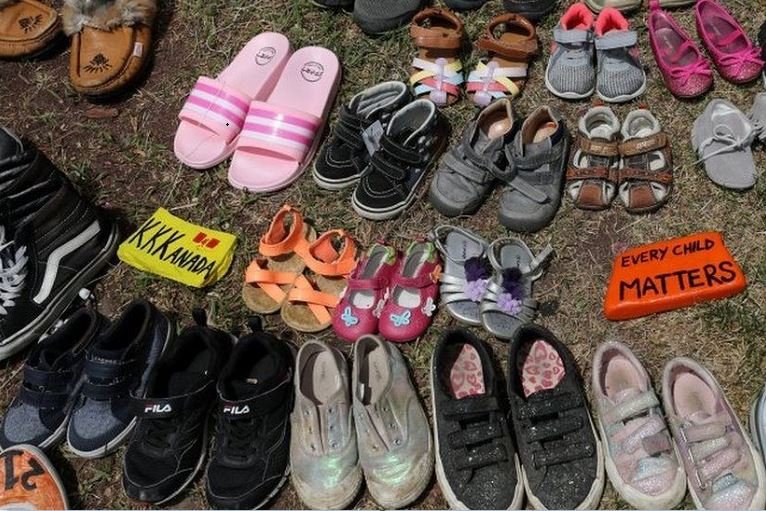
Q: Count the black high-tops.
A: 3